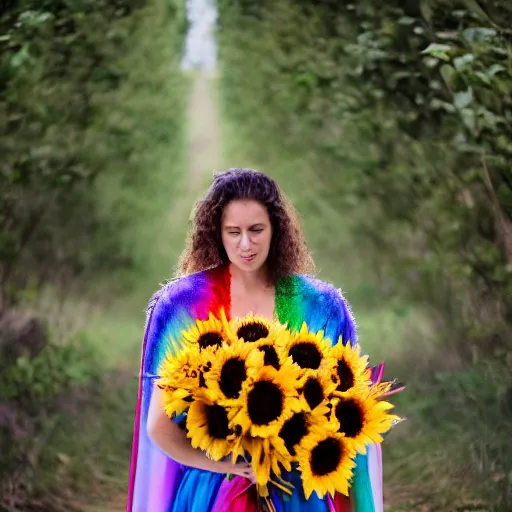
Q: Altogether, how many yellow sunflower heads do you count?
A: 12